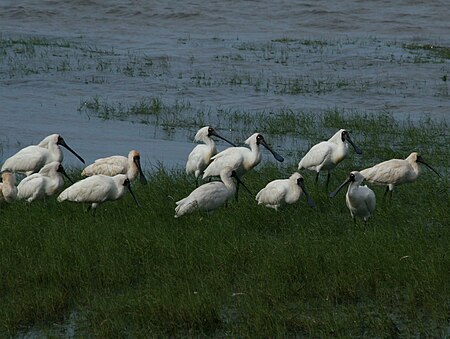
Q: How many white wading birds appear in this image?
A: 12